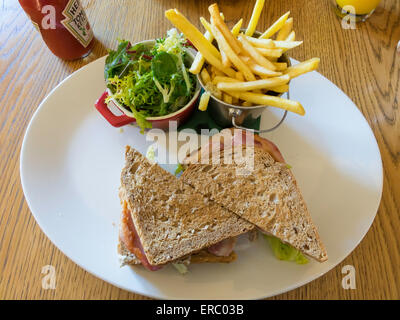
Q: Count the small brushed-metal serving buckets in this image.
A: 1